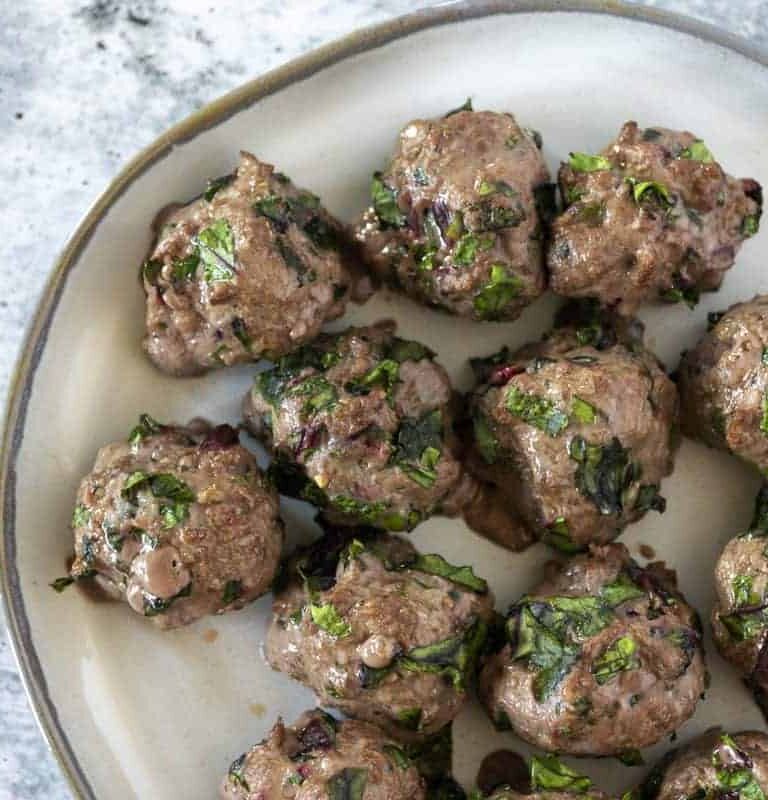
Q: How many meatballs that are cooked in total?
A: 13